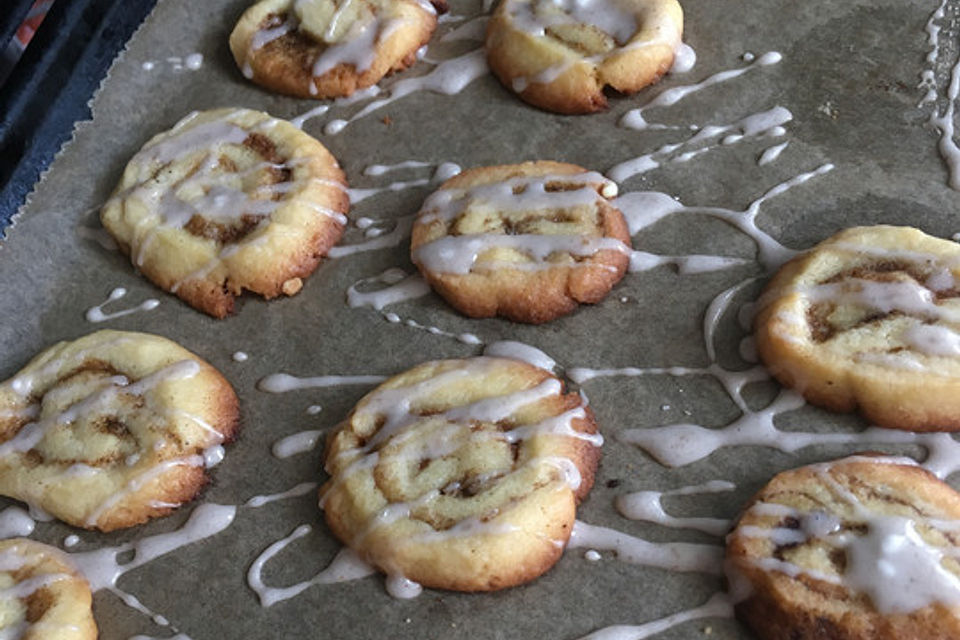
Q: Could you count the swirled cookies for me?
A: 9